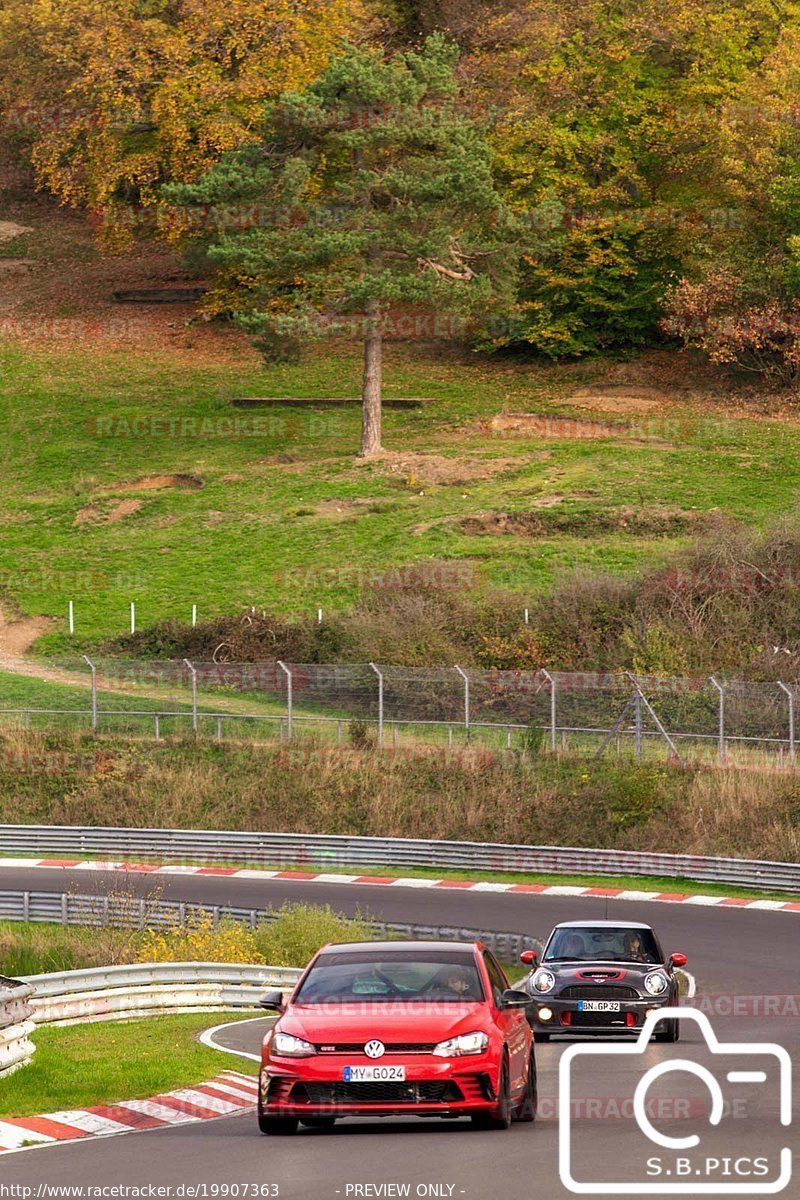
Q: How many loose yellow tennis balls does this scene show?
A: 0